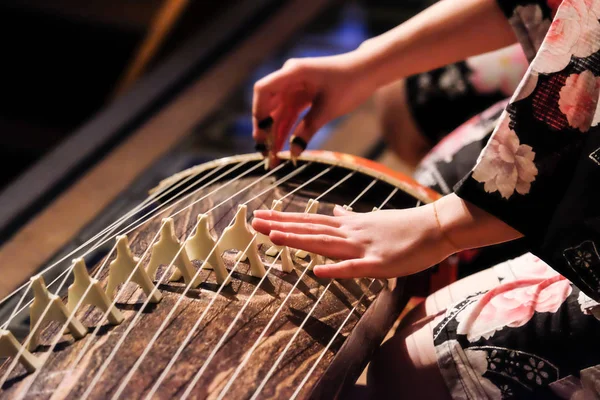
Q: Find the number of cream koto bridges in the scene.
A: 11